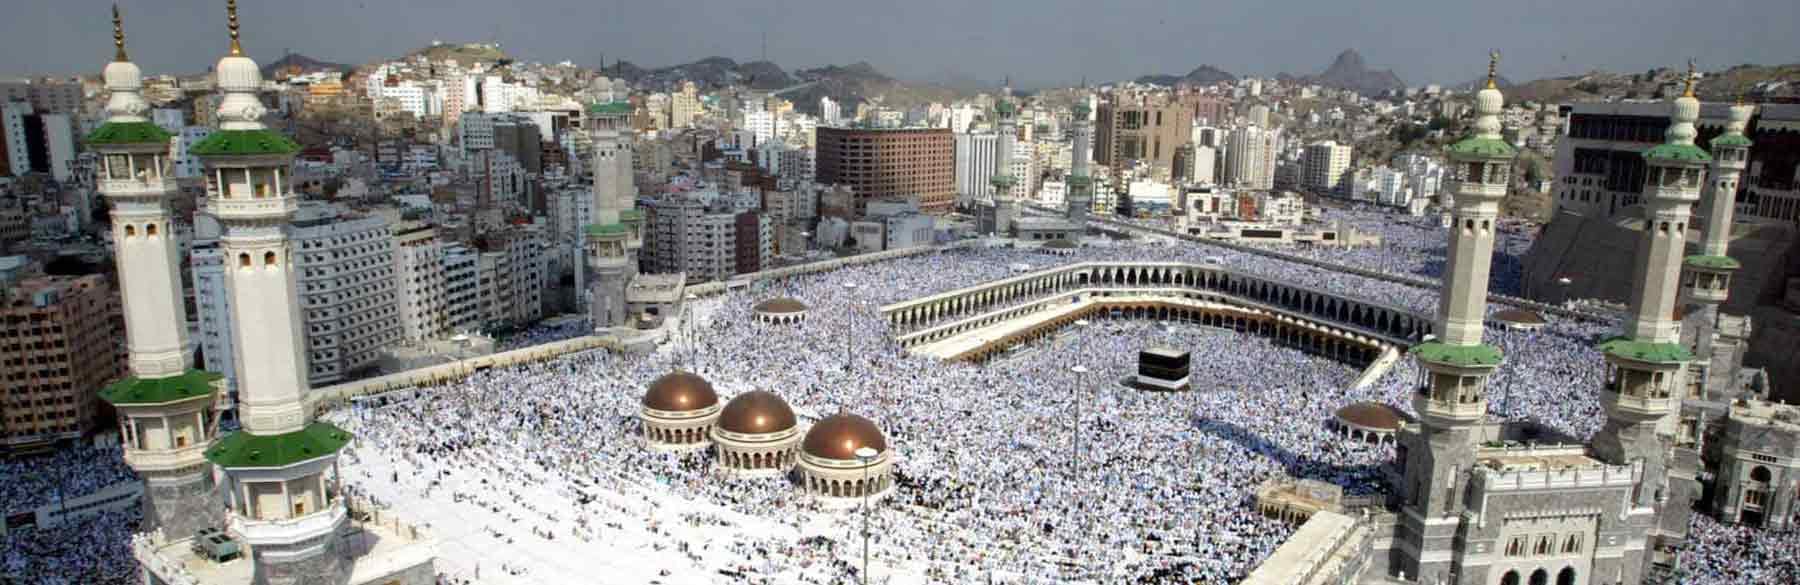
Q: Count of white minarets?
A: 9